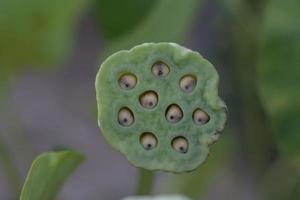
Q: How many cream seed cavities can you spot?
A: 9